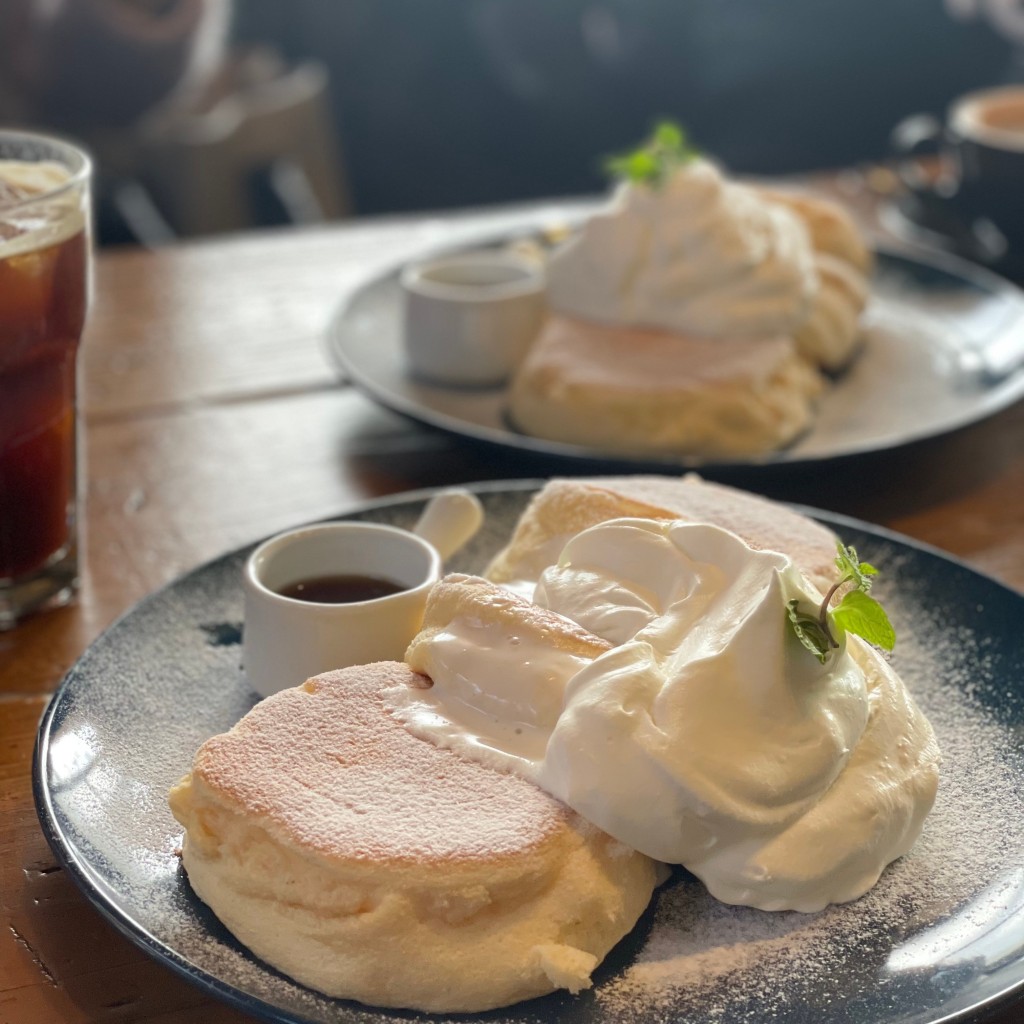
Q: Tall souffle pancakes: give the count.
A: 6